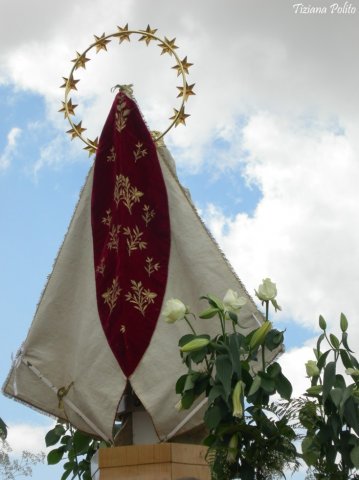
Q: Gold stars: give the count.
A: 12